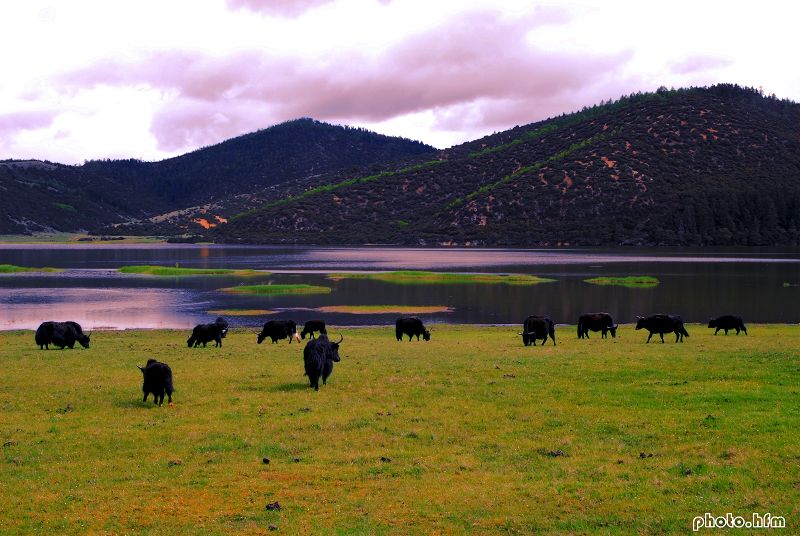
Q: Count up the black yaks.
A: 12